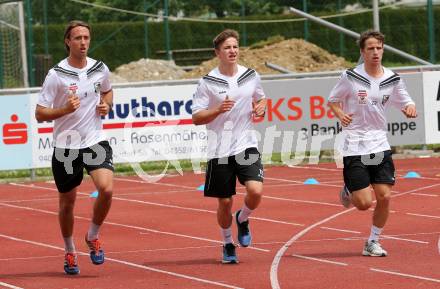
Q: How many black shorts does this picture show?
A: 3